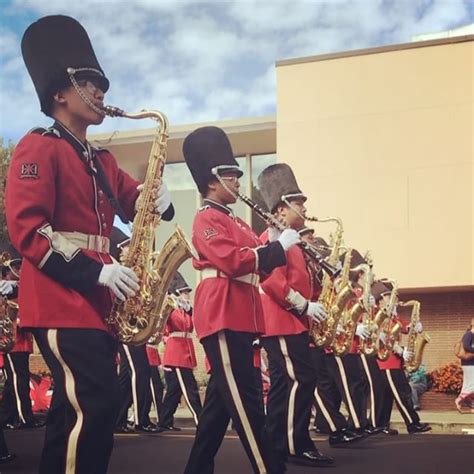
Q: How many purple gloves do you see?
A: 0